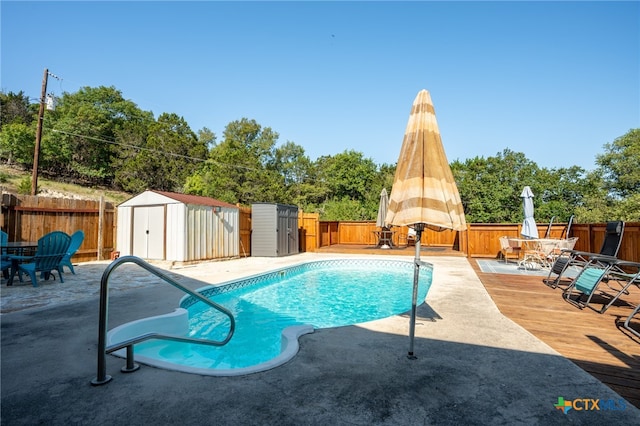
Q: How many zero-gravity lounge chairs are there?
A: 3